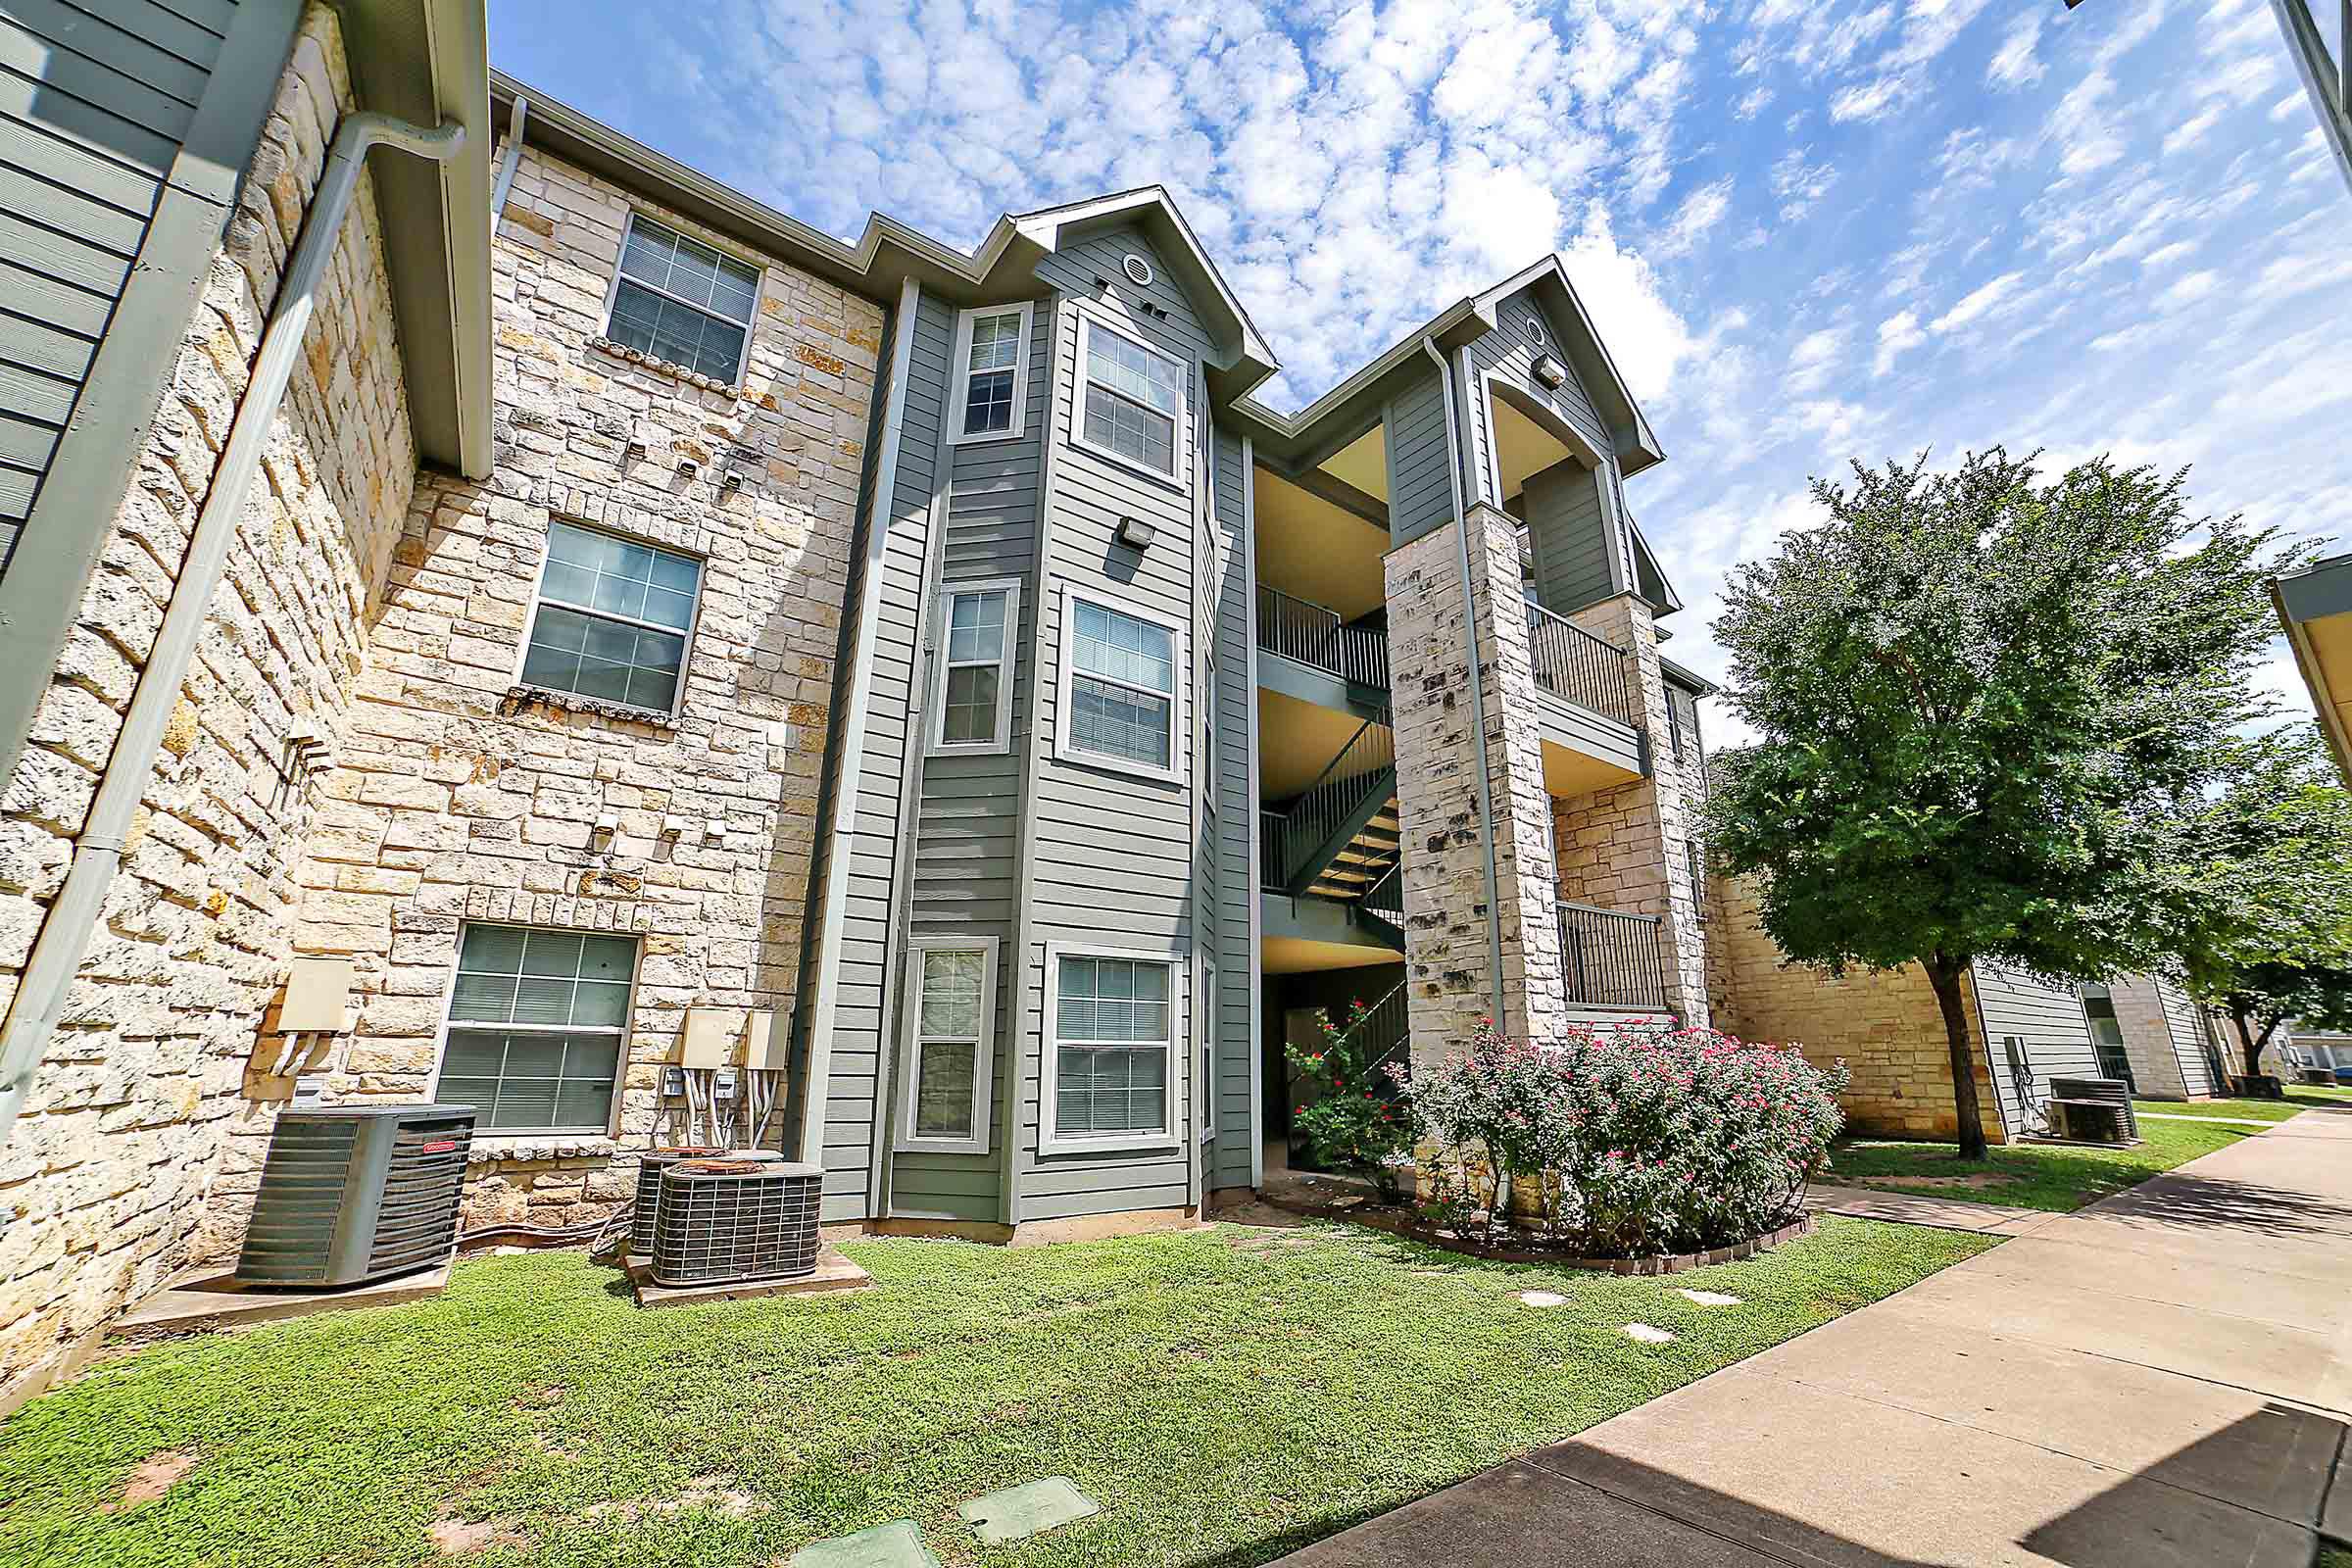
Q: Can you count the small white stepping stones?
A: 3